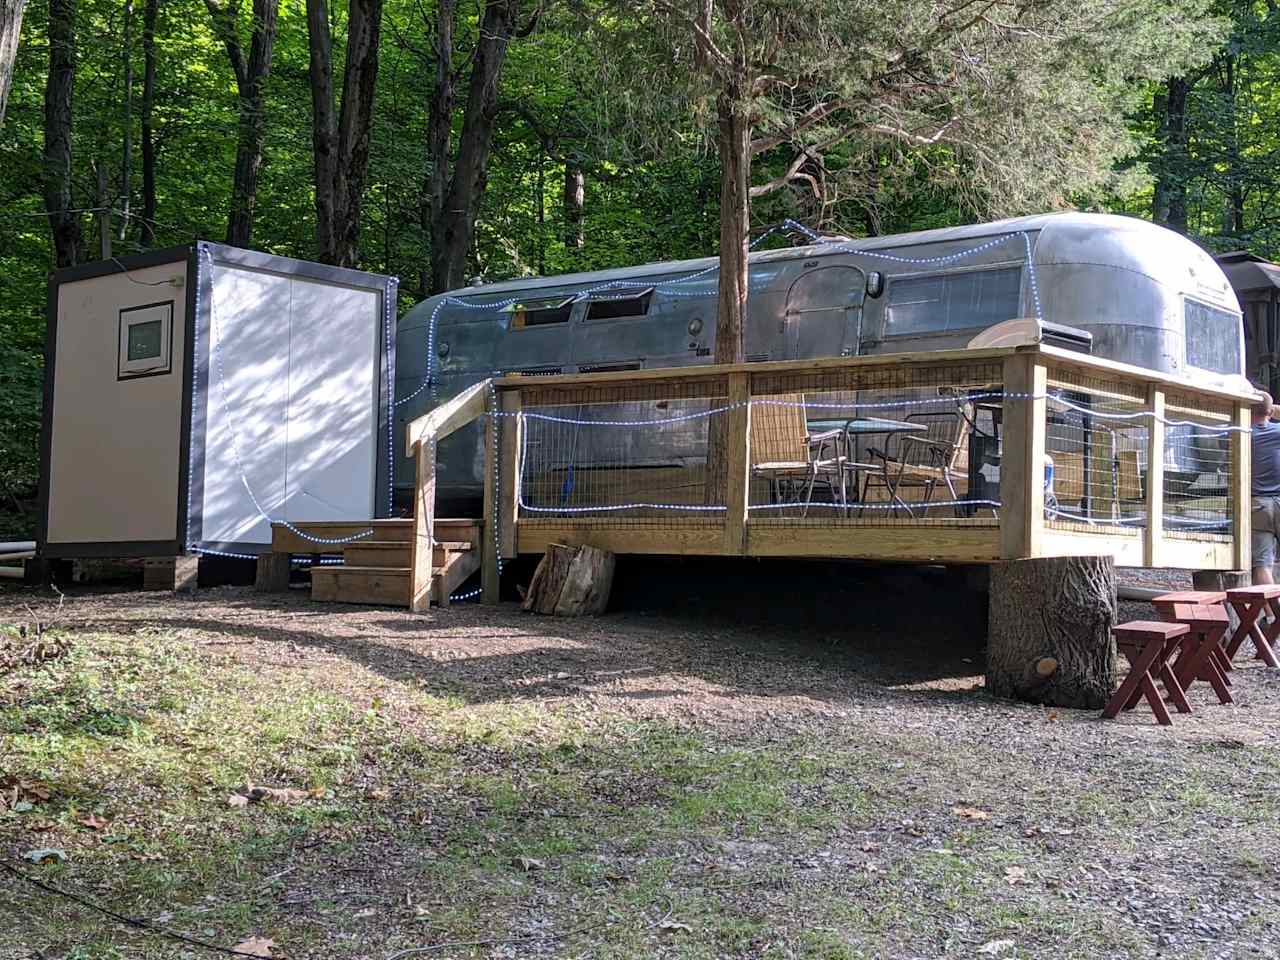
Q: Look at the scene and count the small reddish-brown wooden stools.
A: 4